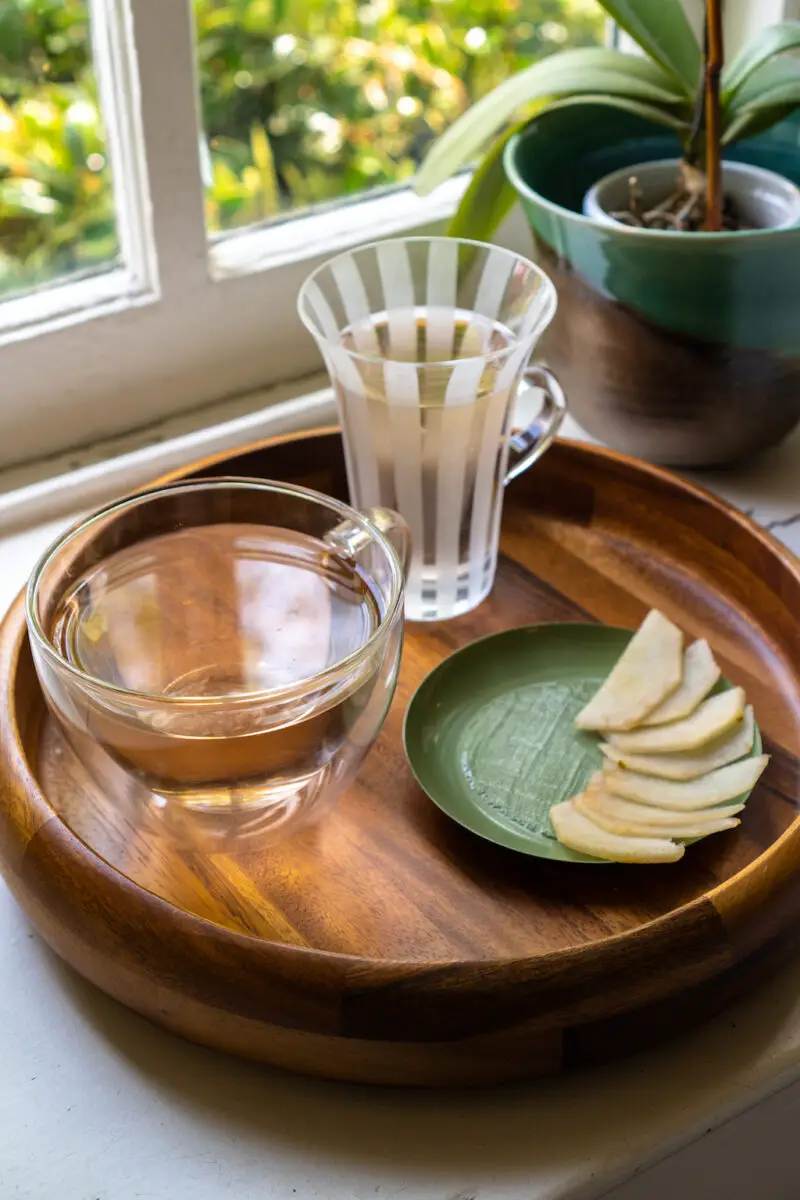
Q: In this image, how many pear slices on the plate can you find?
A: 8